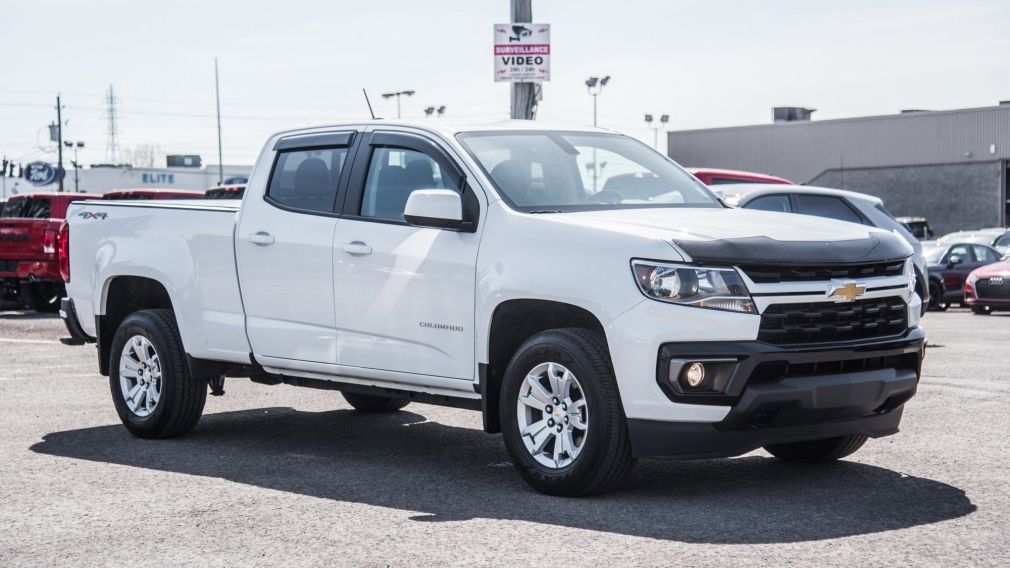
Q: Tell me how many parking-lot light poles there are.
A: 5